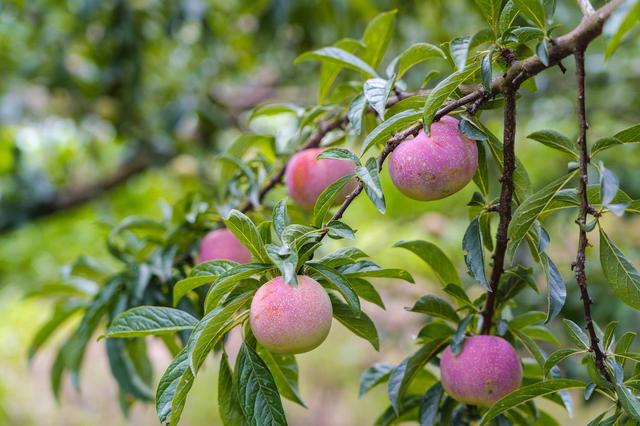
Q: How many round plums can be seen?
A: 5